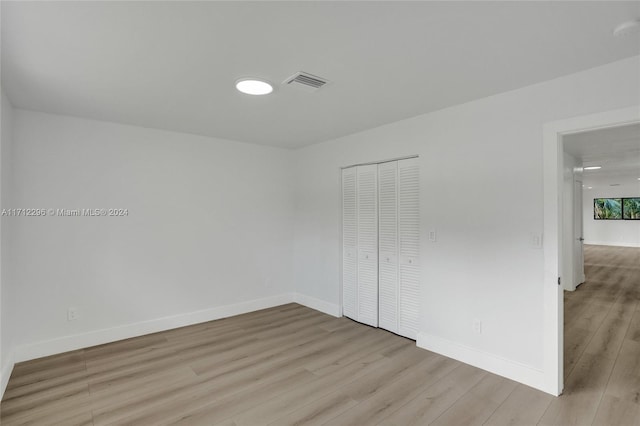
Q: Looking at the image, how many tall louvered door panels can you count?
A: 4